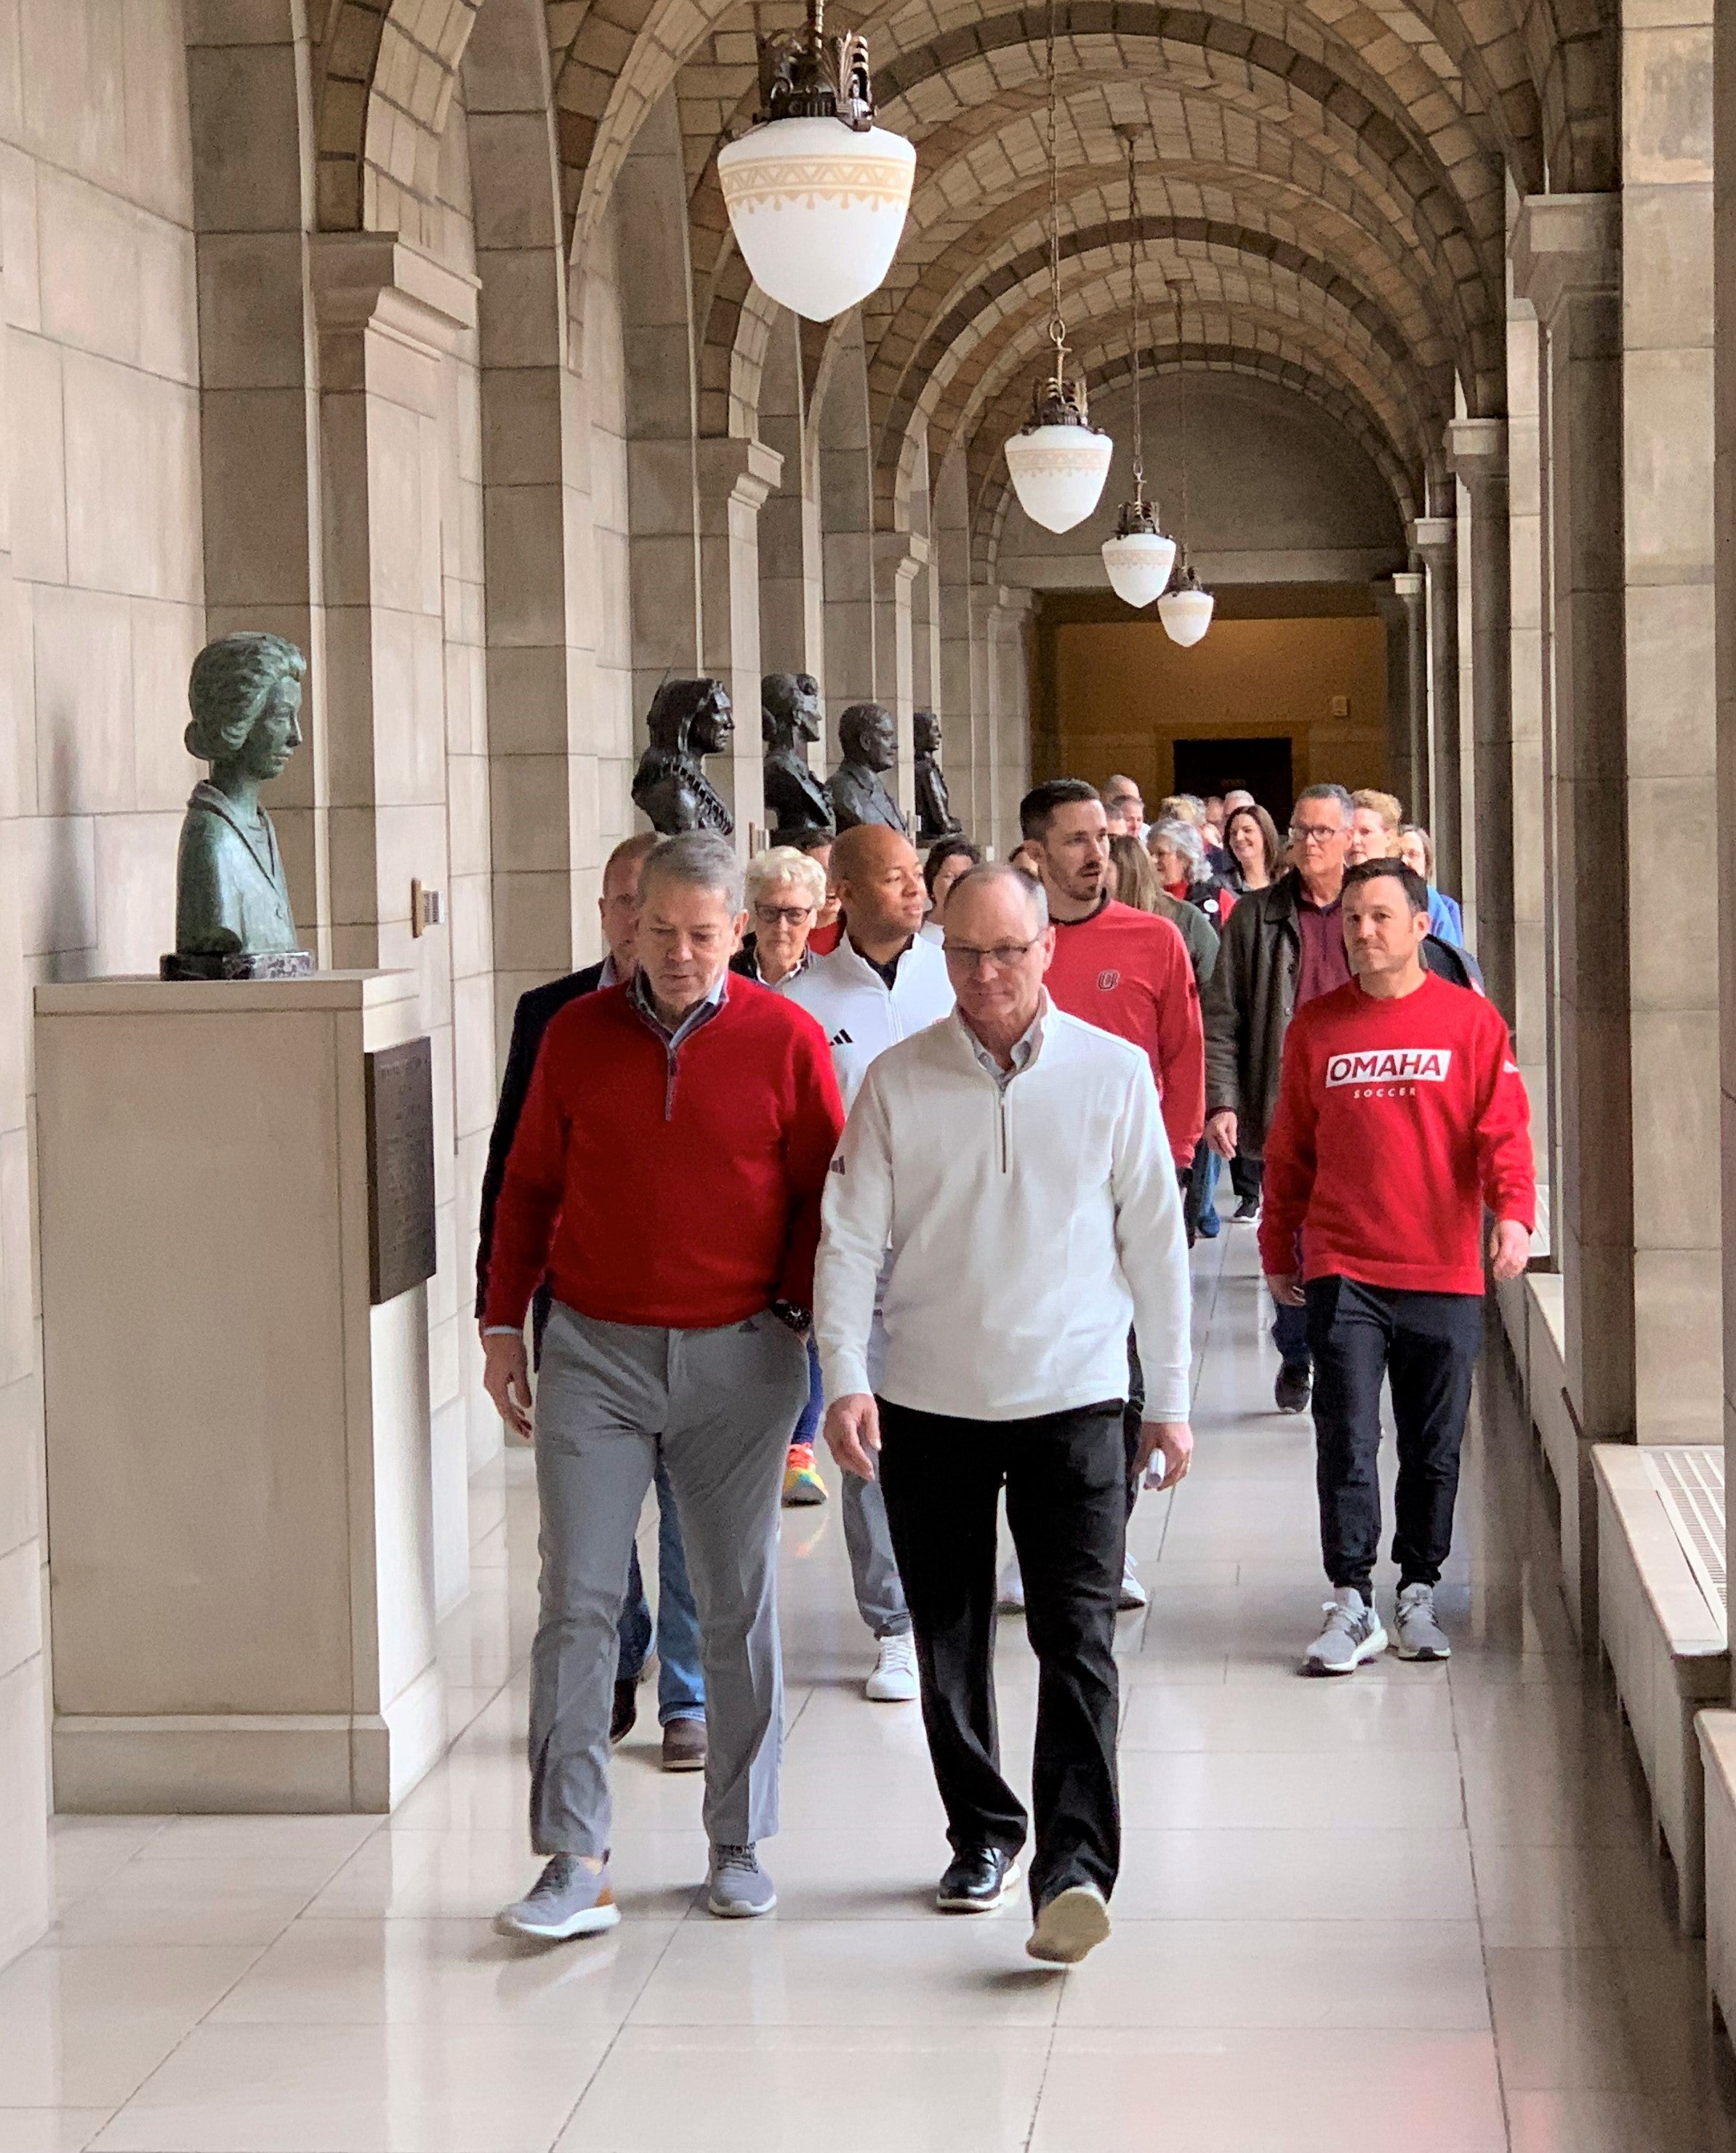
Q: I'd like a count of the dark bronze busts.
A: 4